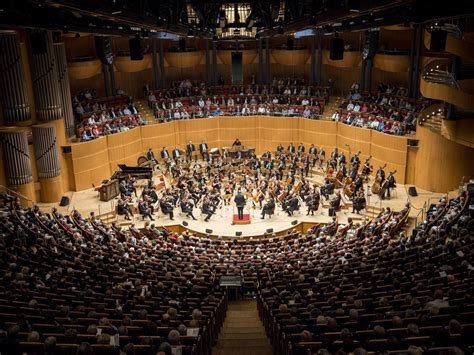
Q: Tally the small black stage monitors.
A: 5